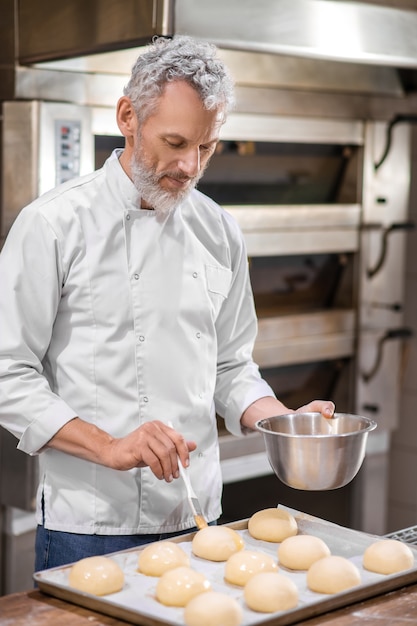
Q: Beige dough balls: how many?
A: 11